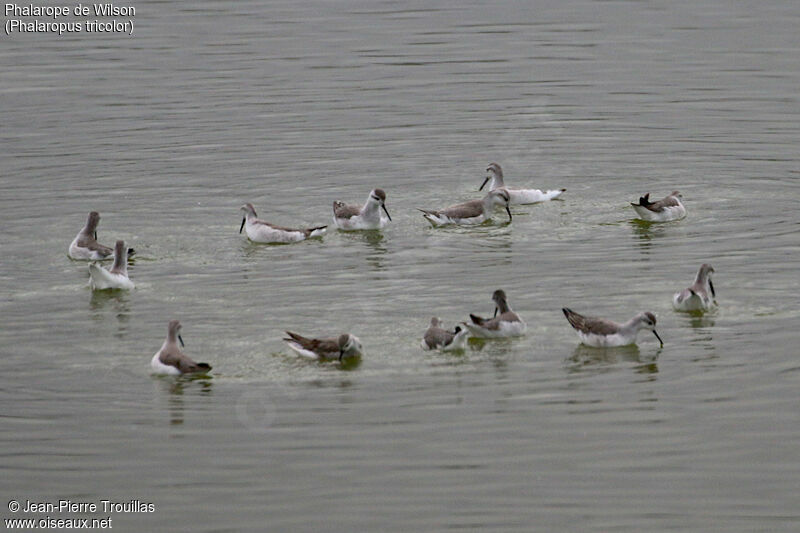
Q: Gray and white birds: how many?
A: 13